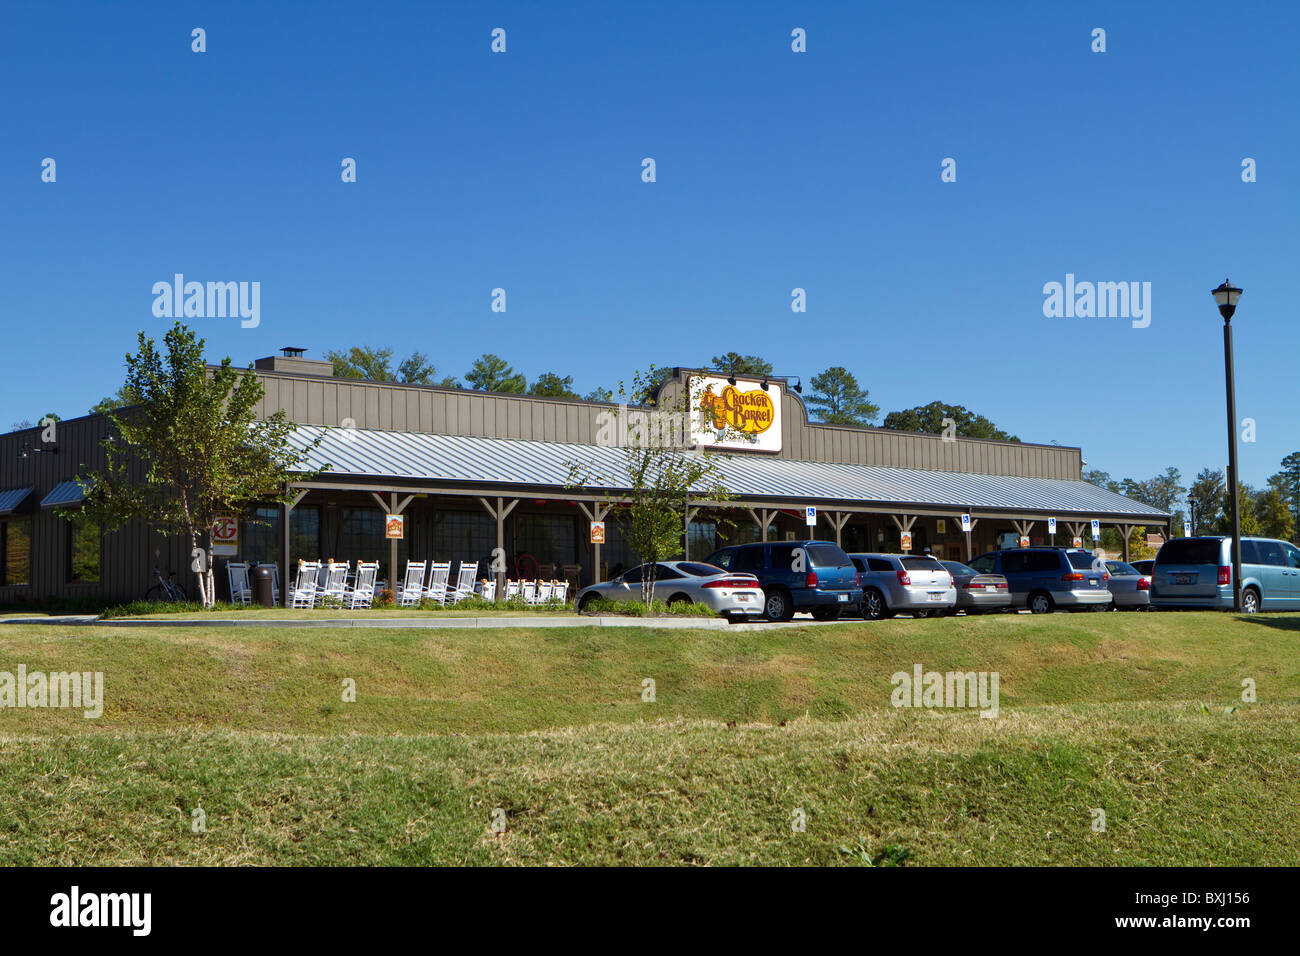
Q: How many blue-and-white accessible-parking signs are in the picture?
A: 5